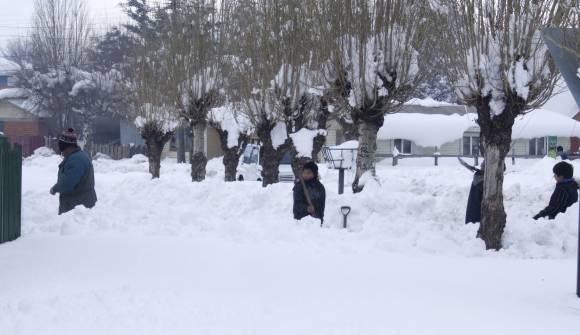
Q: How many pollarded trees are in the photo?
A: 7